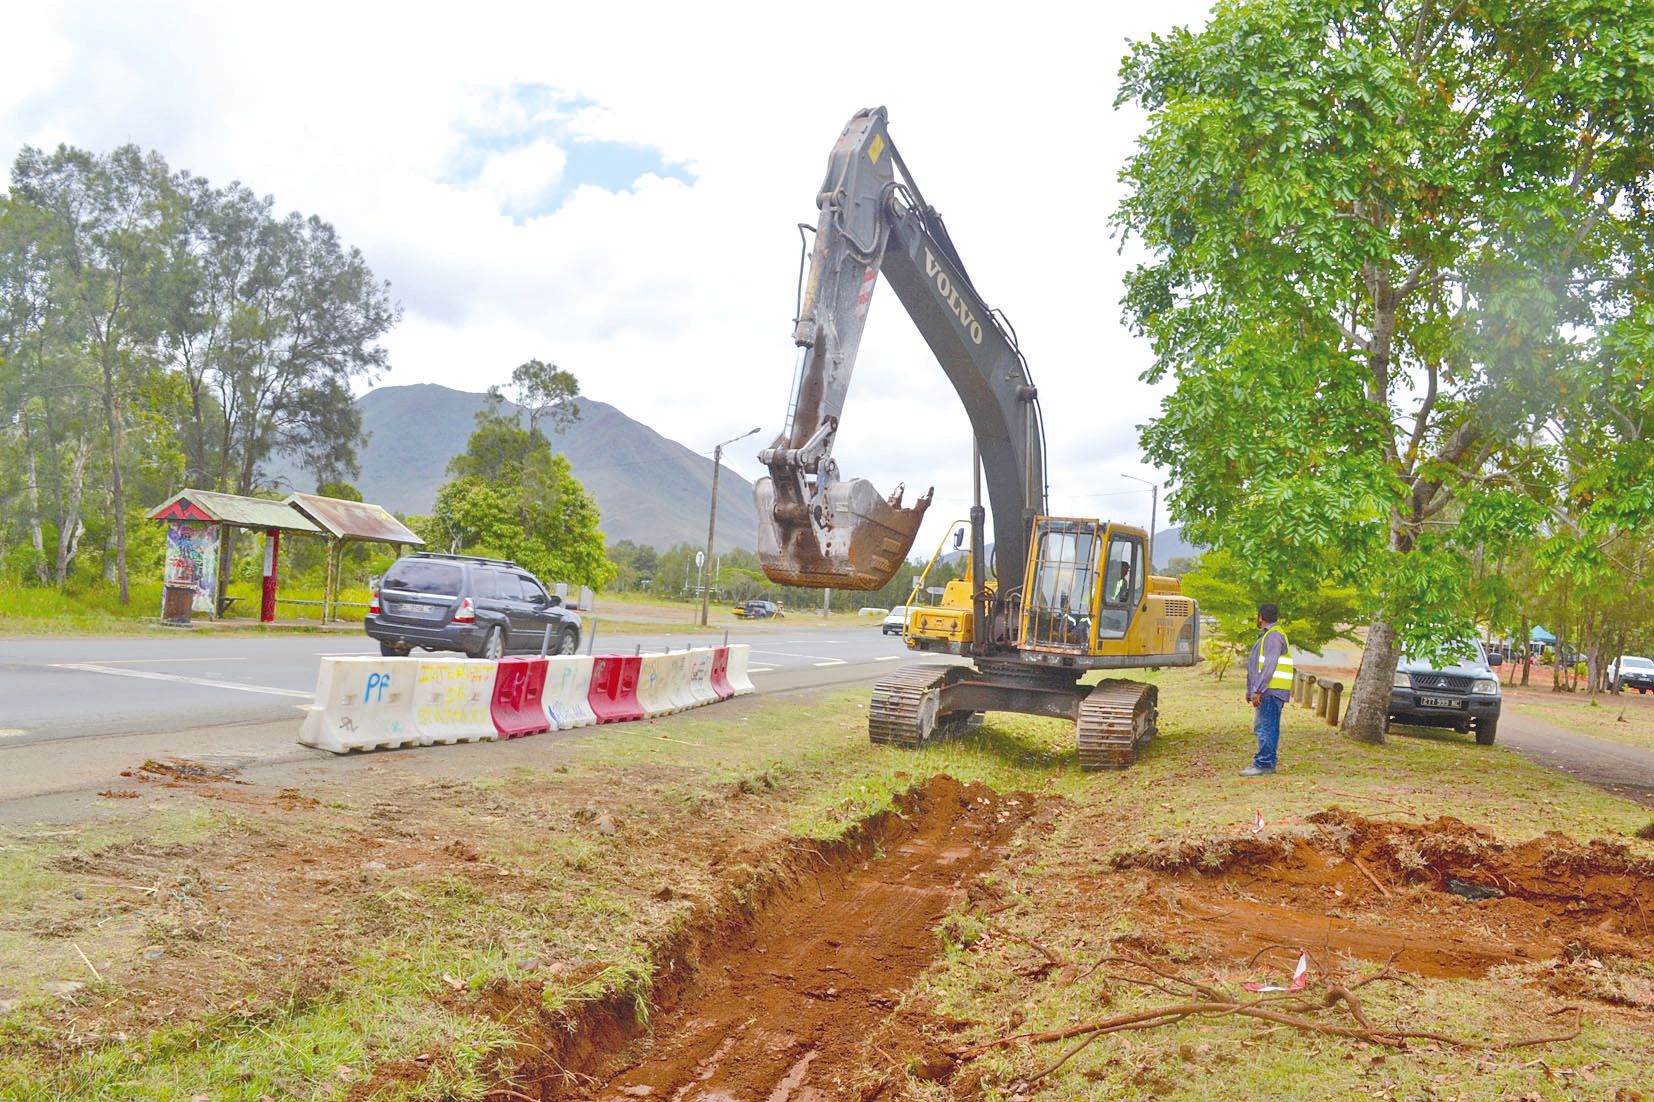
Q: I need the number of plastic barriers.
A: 10